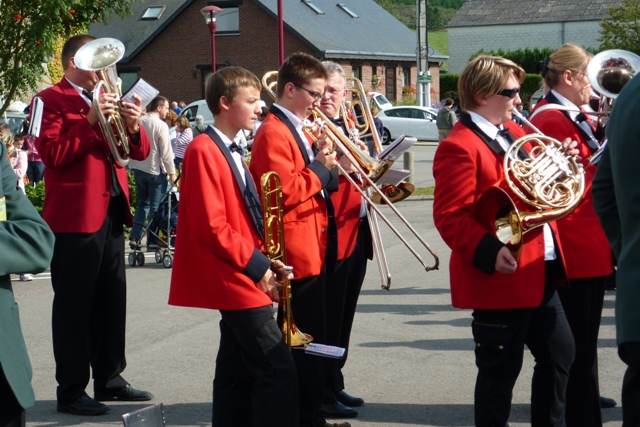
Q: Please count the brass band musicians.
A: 6